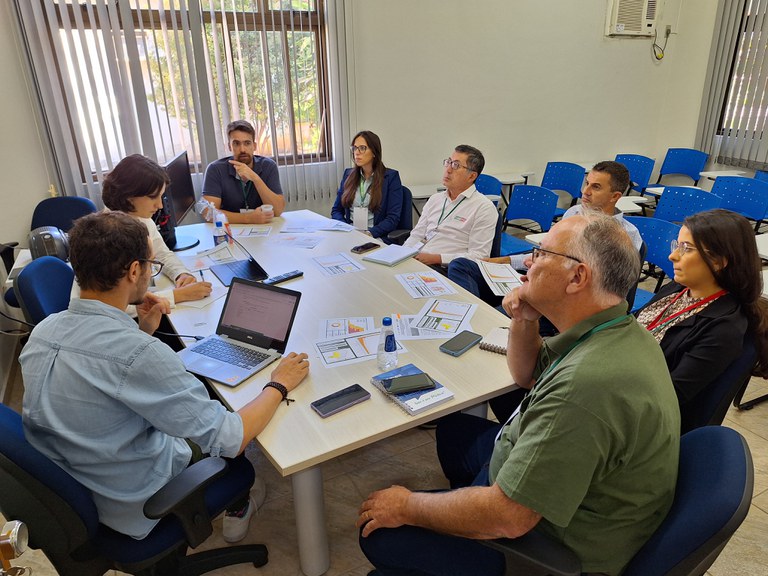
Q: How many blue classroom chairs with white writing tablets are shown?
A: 9